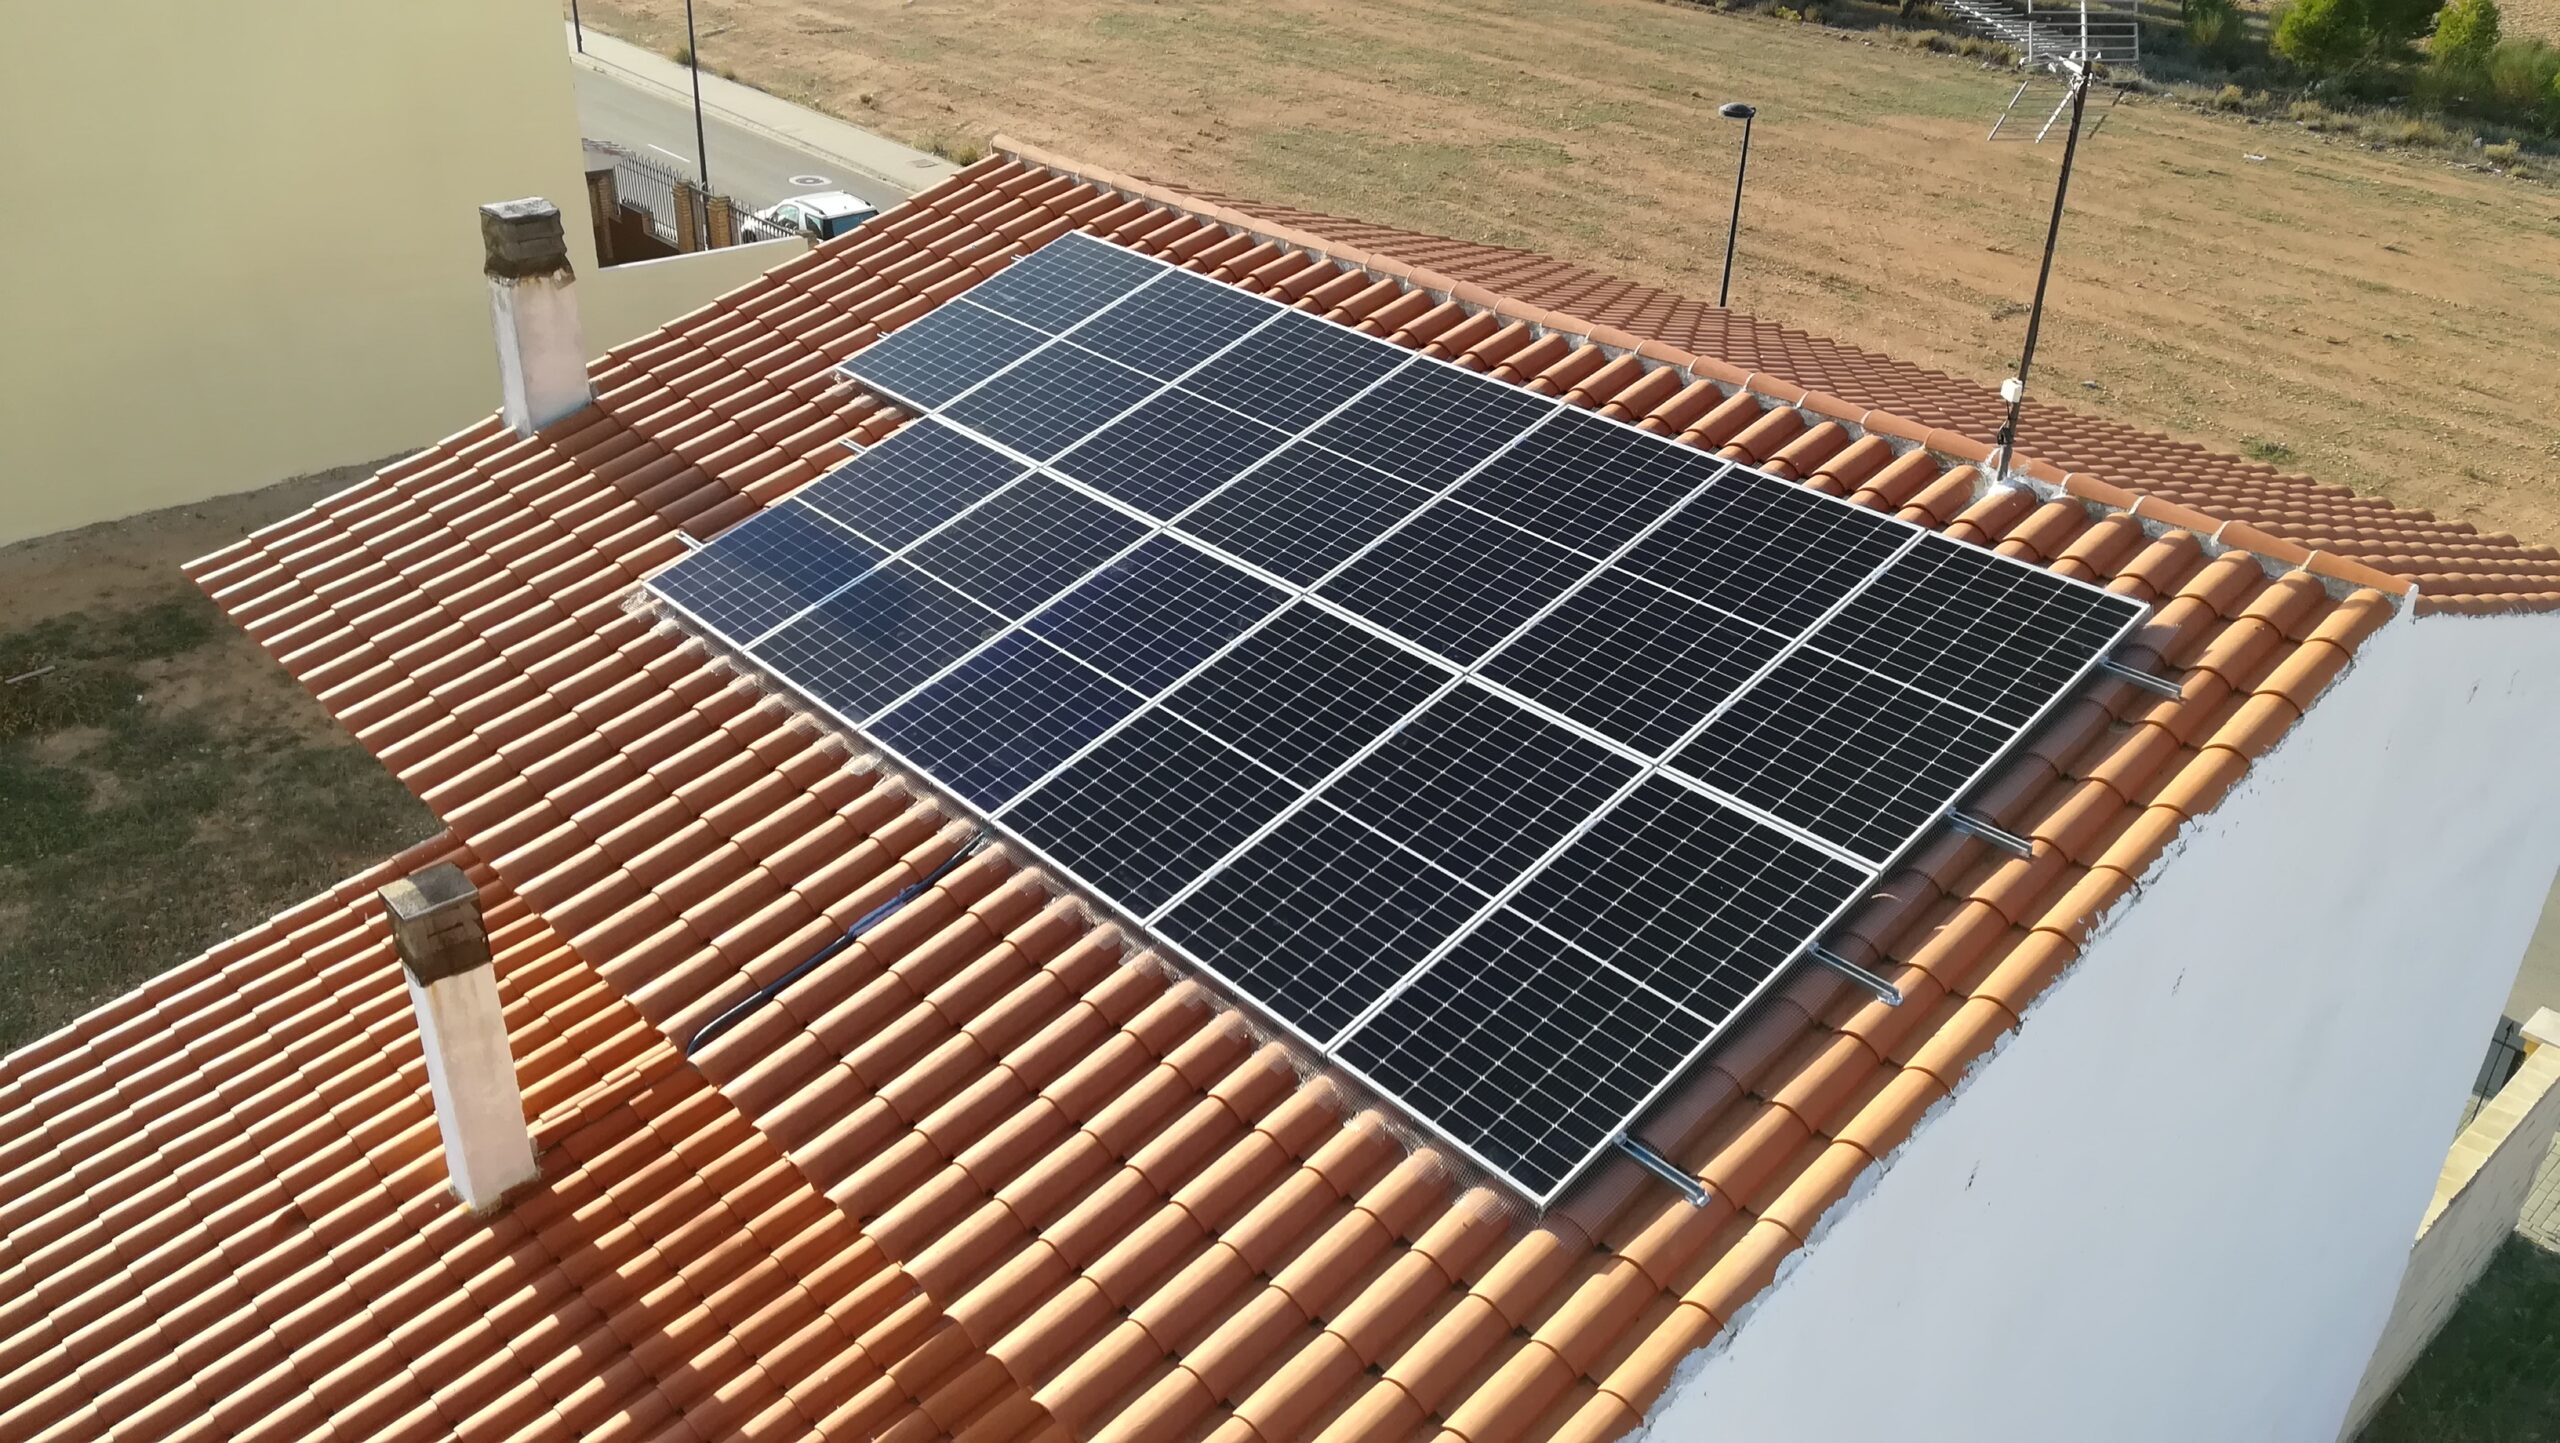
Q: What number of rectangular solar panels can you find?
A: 13